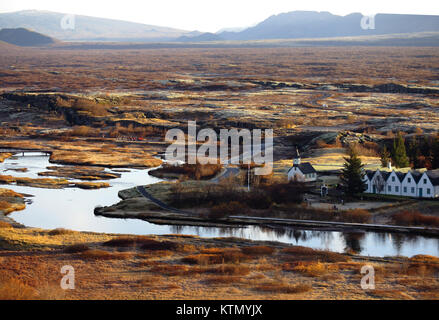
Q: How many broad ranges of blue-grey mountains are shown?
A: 2